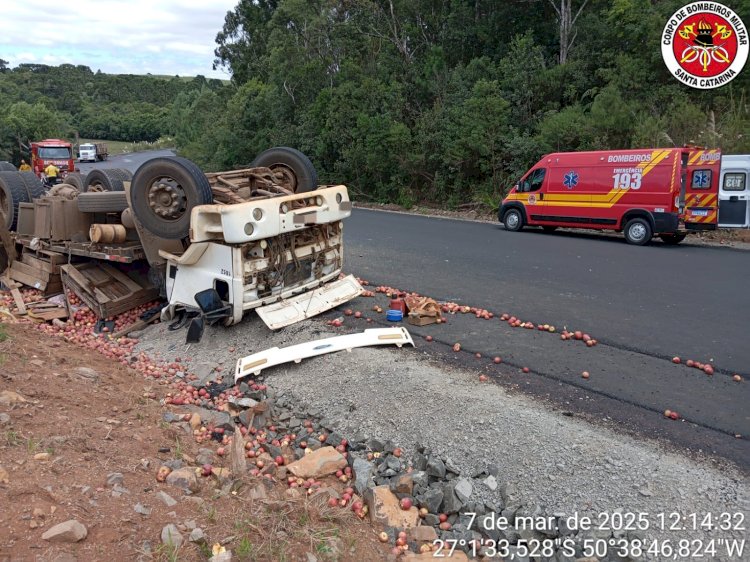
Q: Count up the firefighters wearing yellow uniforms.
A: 2